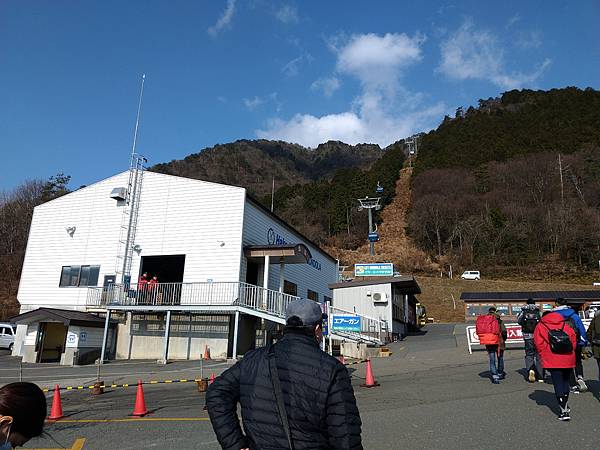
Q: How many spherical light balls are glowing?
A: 0